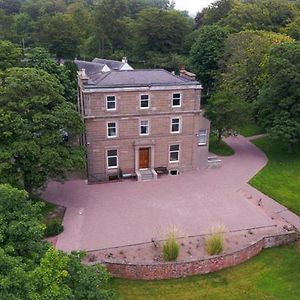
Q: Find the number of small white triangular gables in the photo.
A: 2